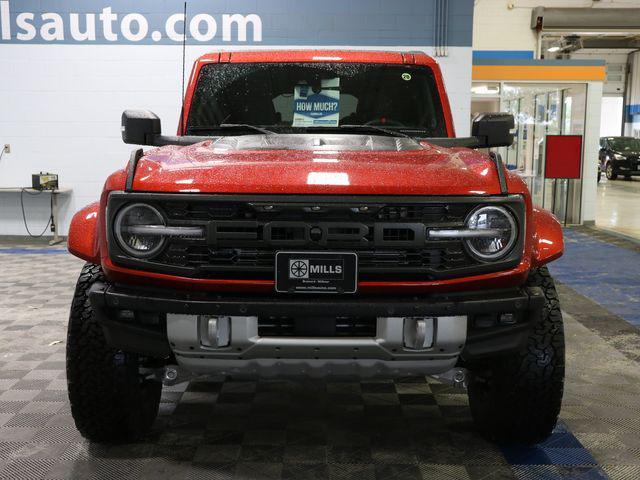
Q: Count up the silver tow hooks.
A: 2